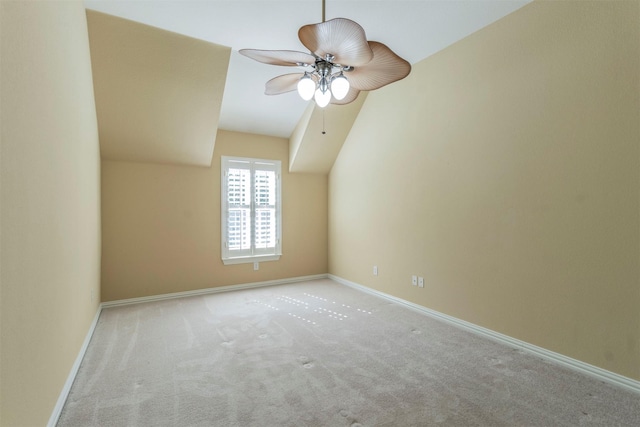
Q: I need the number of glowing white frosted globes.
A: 3